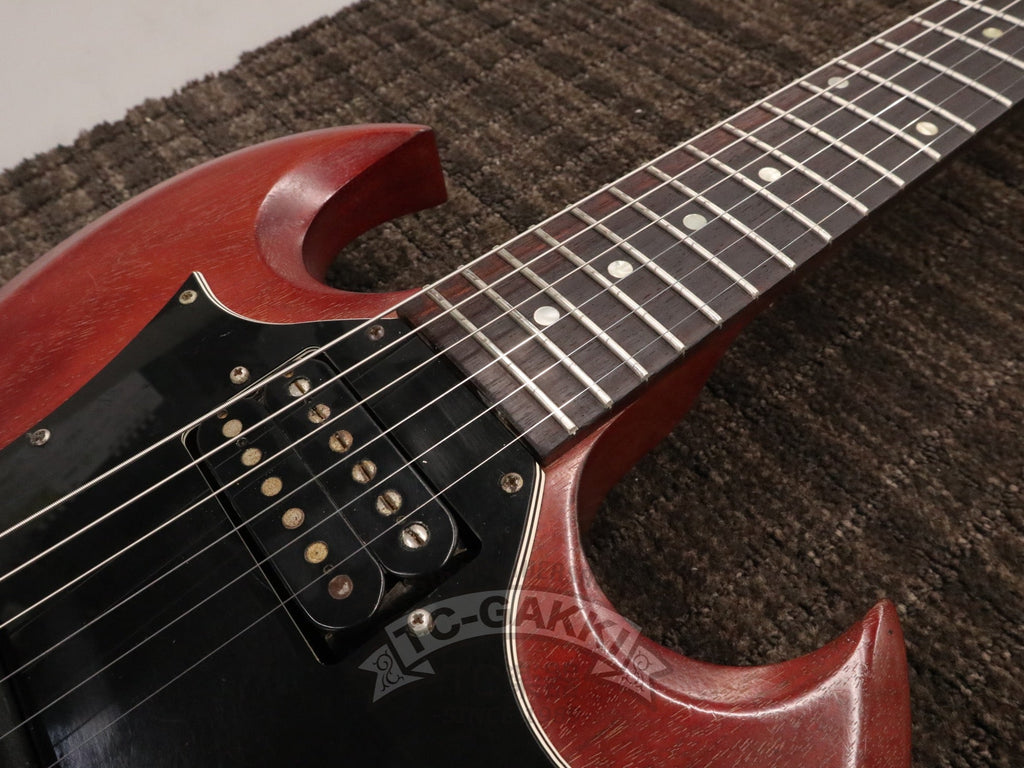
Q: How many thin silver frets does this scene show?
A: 15